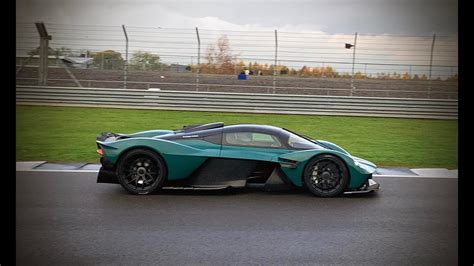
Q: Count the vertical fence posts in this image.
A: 6